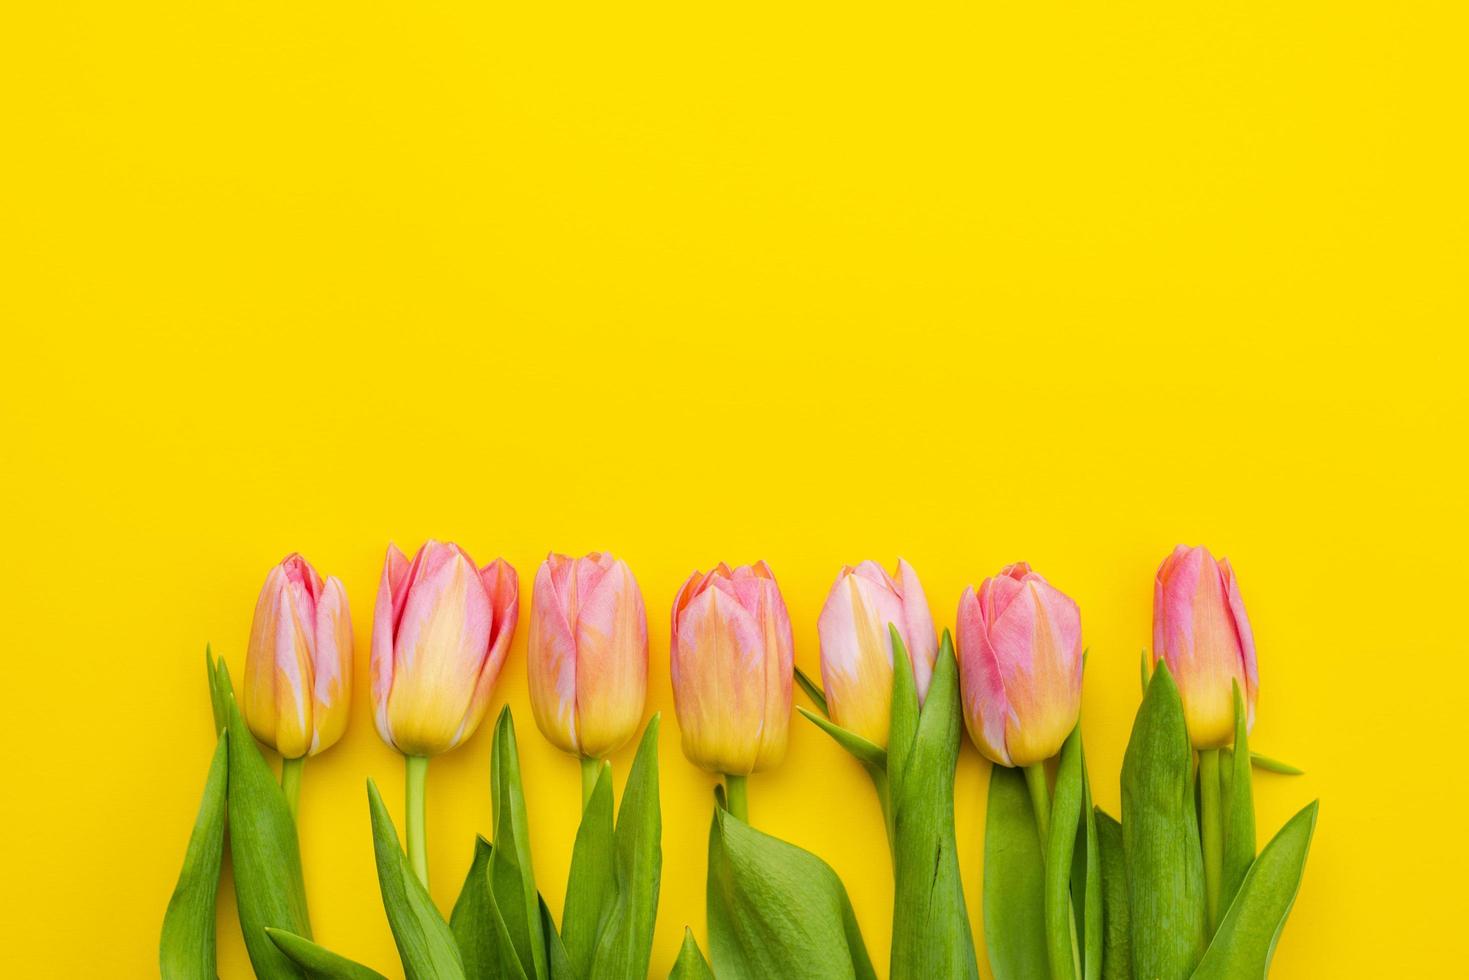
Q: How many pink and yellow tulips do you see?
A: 7